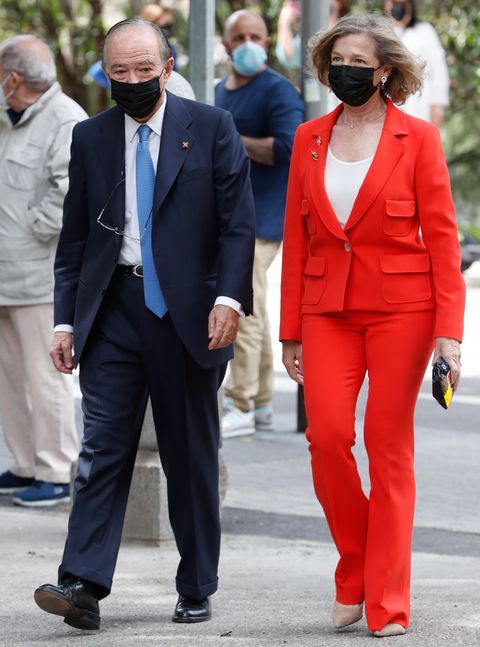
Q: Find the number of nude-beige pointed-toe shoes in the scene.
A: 2